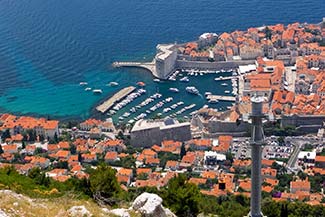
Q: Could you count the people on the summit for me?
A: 0